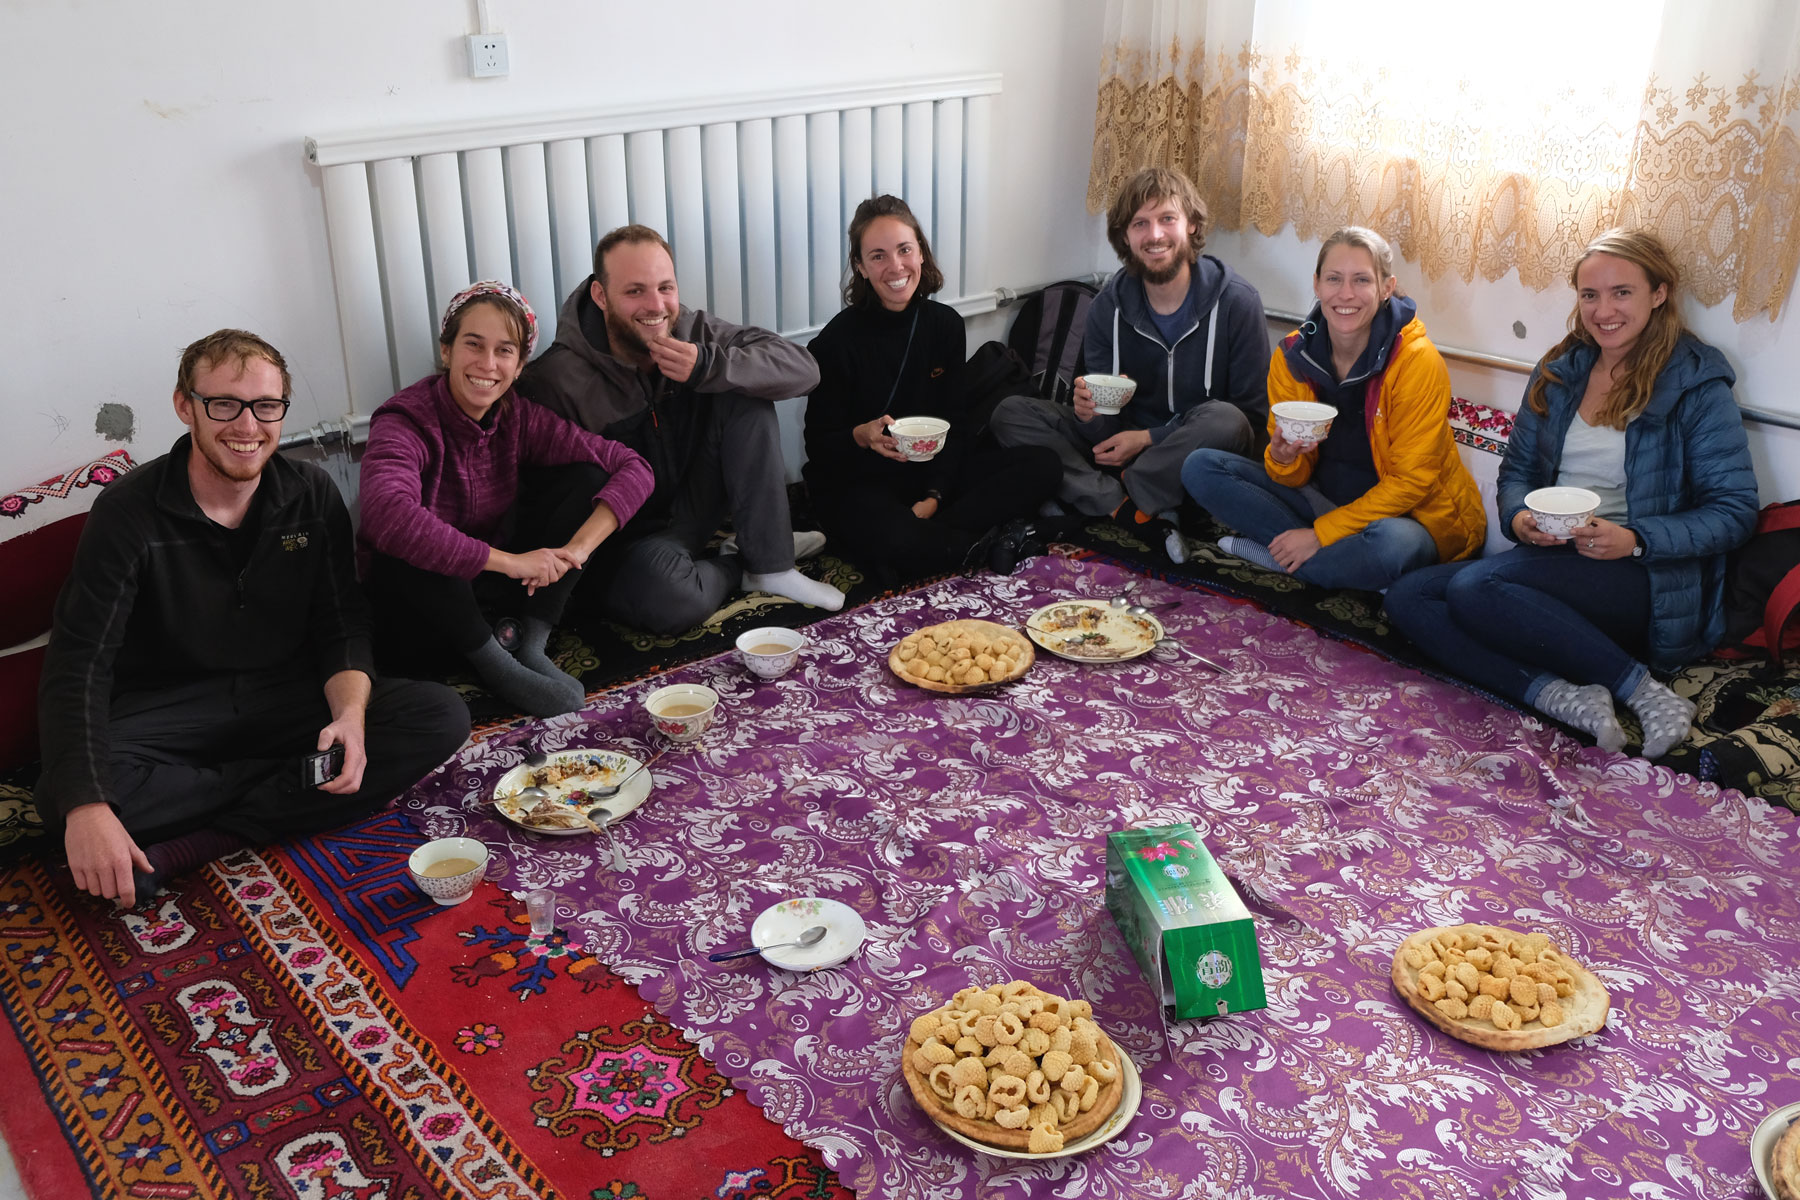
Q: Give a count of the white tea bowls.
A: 7